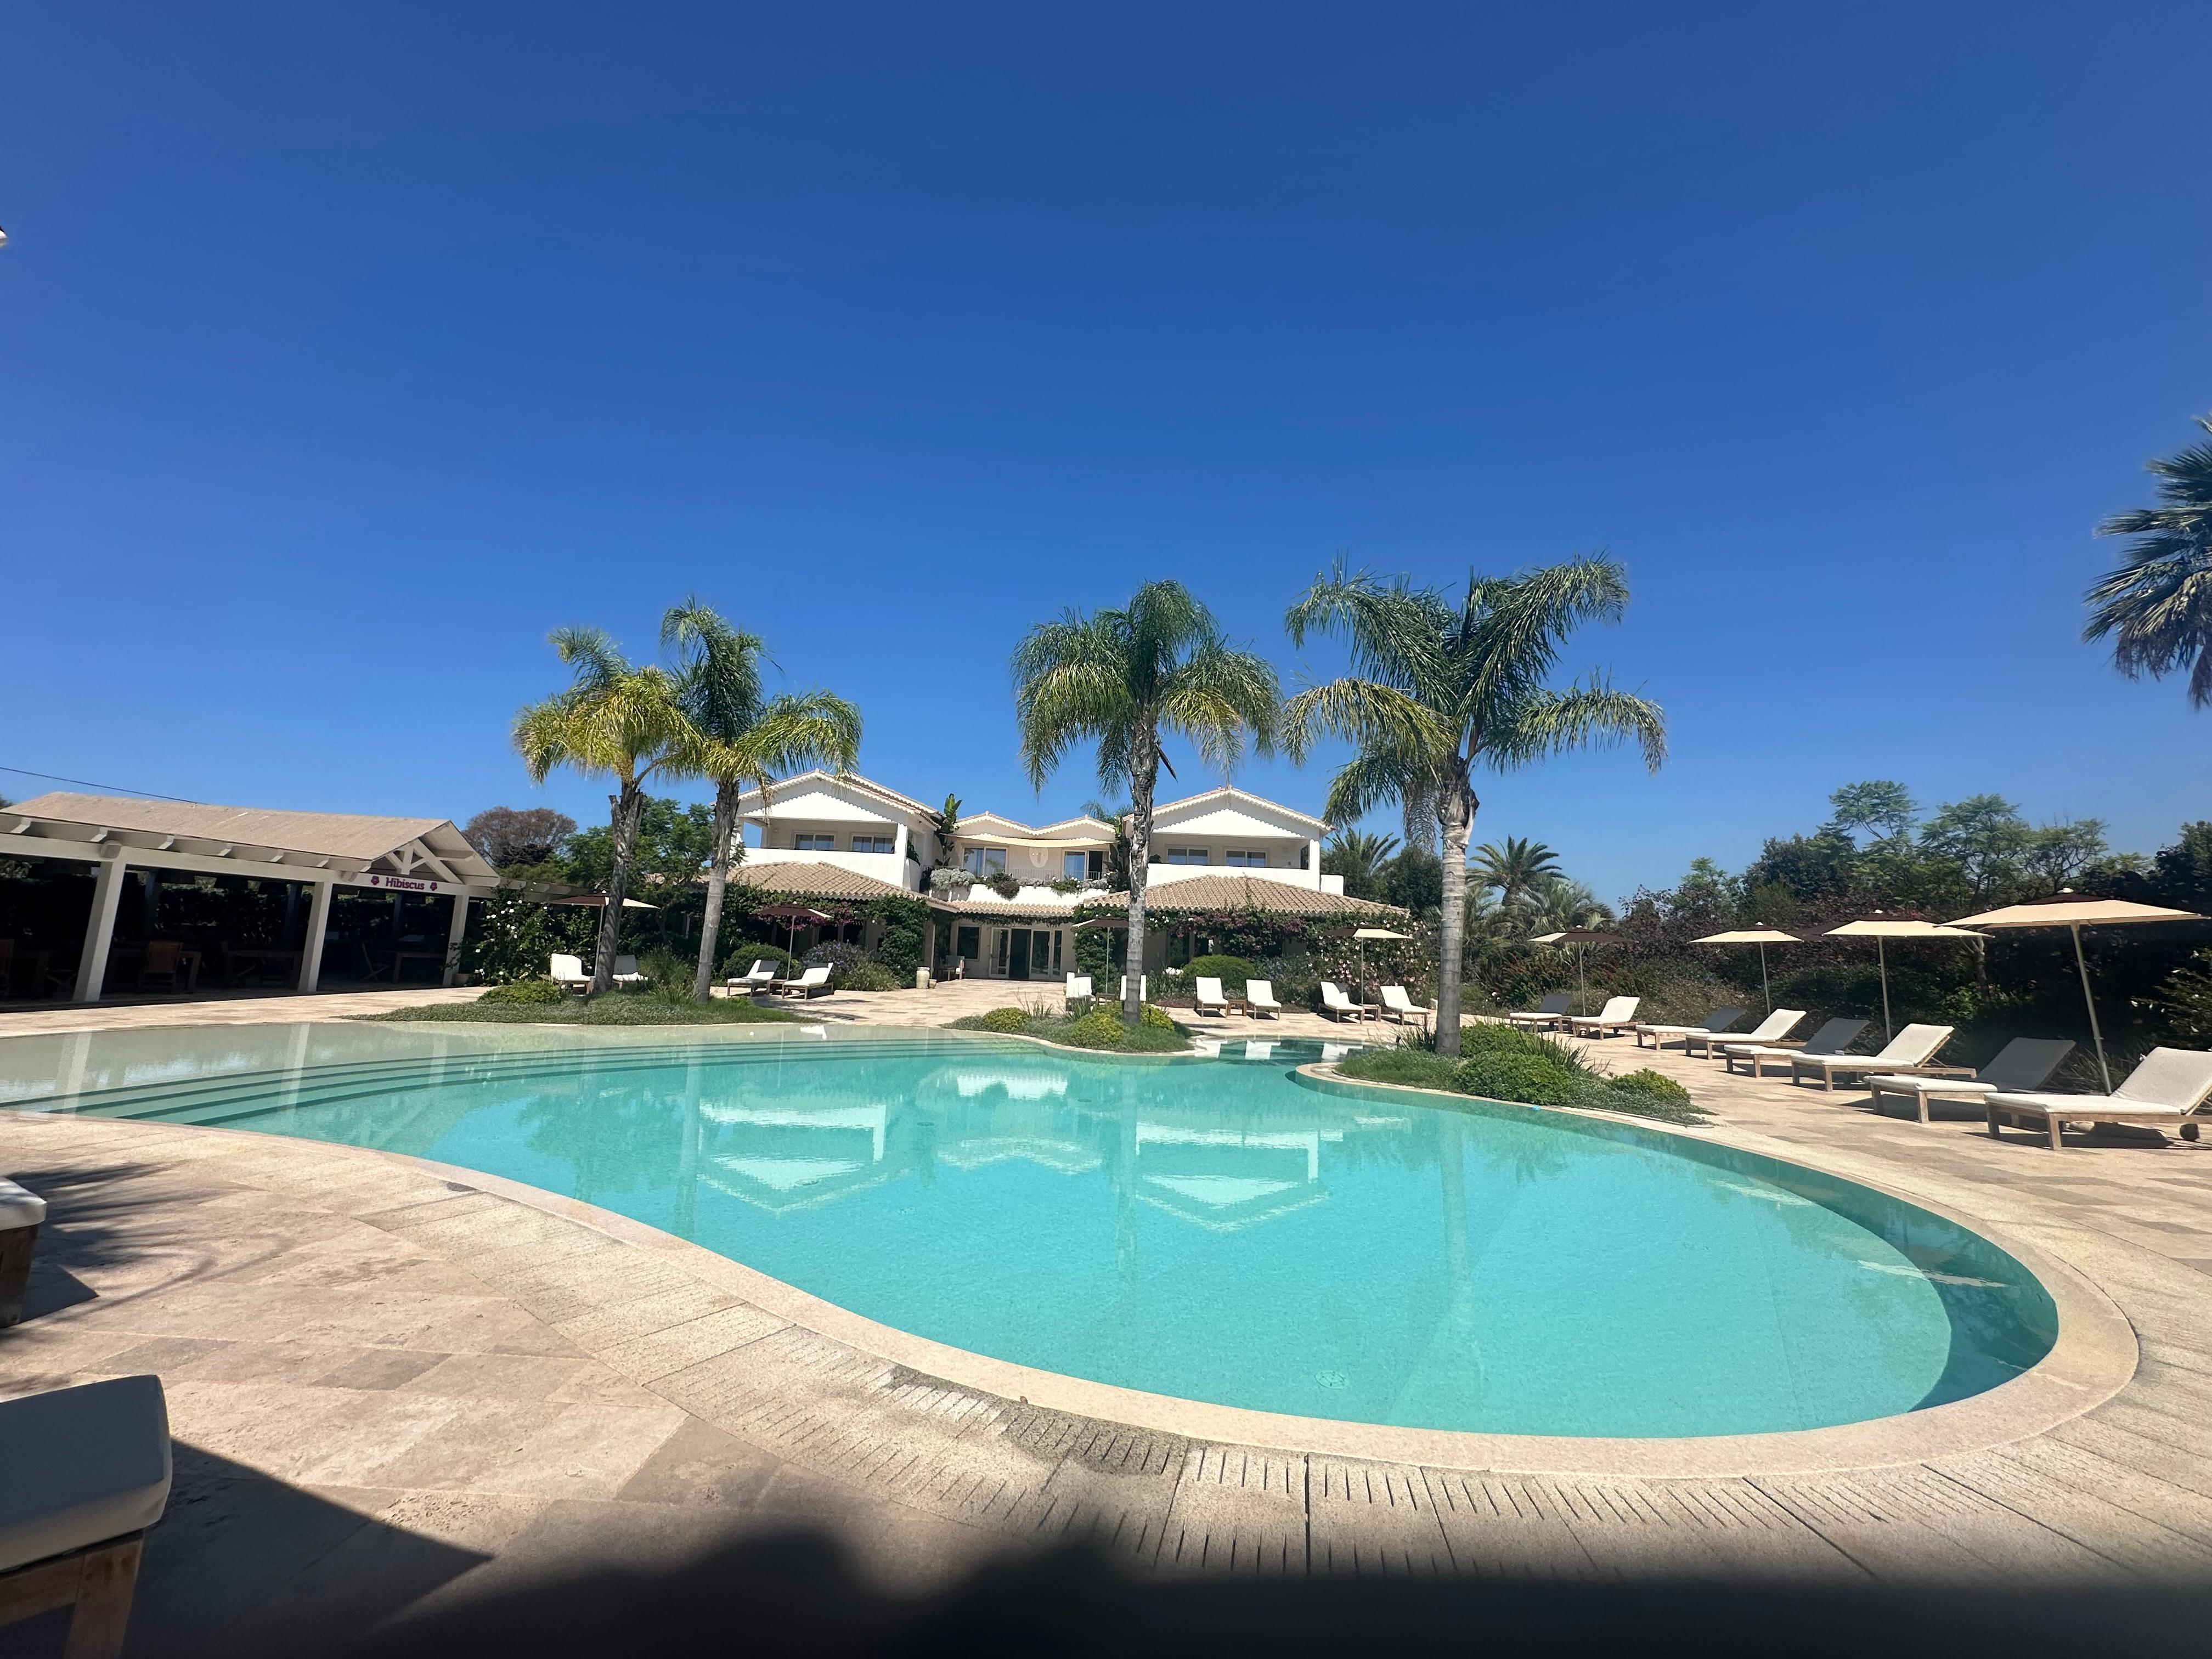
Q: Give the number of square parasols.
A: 8